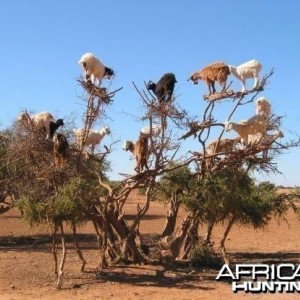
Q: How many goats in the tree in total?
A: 14